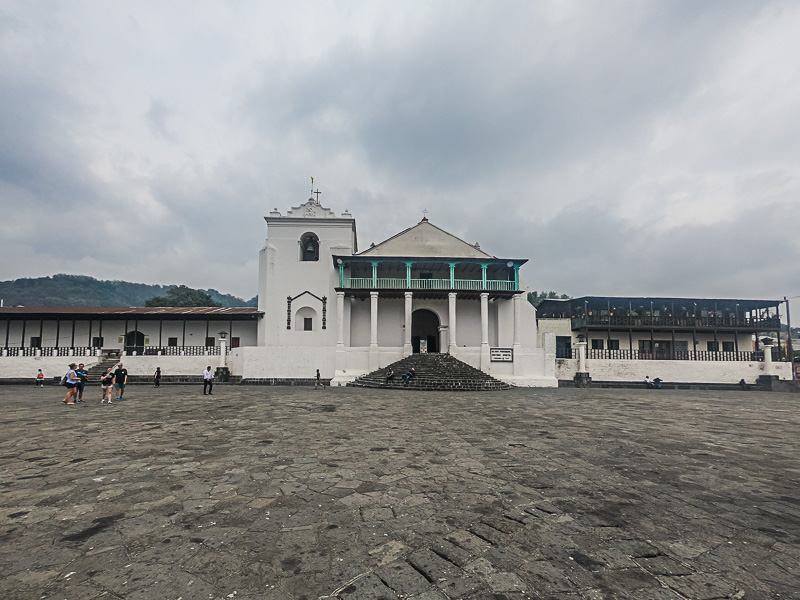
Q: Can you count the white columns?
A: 6